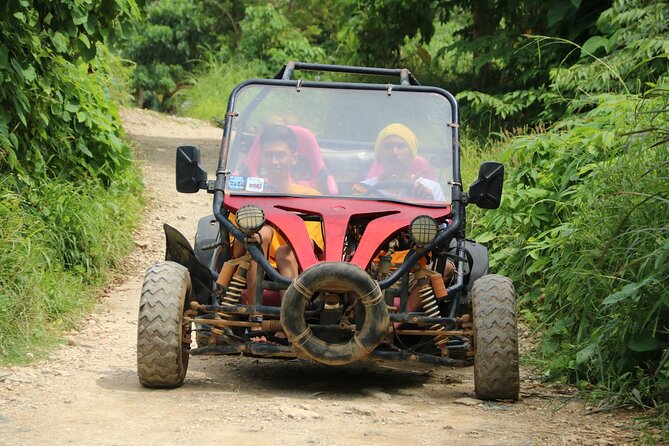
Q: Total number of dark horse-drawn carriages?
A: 0